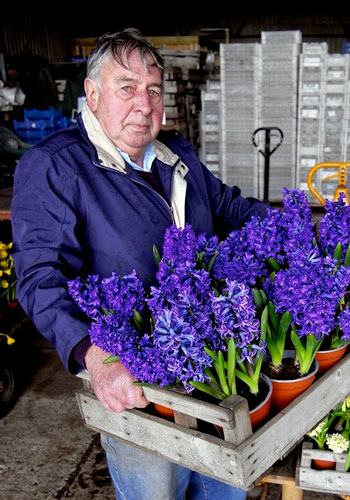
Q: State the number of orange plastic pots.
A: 5